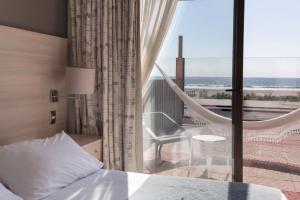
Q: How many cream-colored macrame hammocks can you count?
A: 1